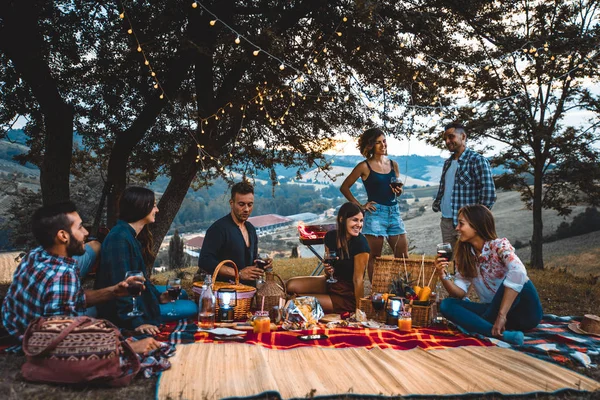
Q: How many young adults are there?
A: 7